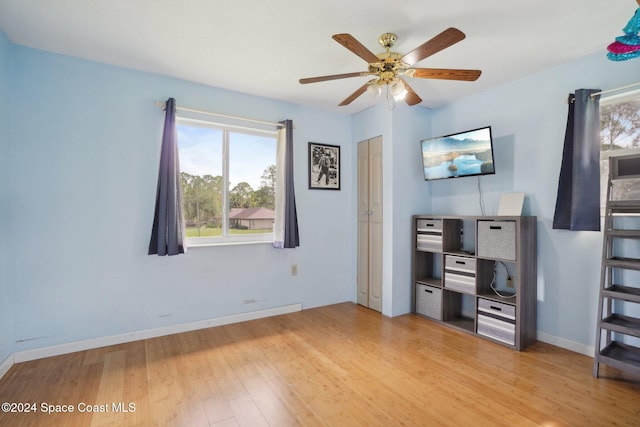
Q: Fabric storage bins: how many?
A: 5